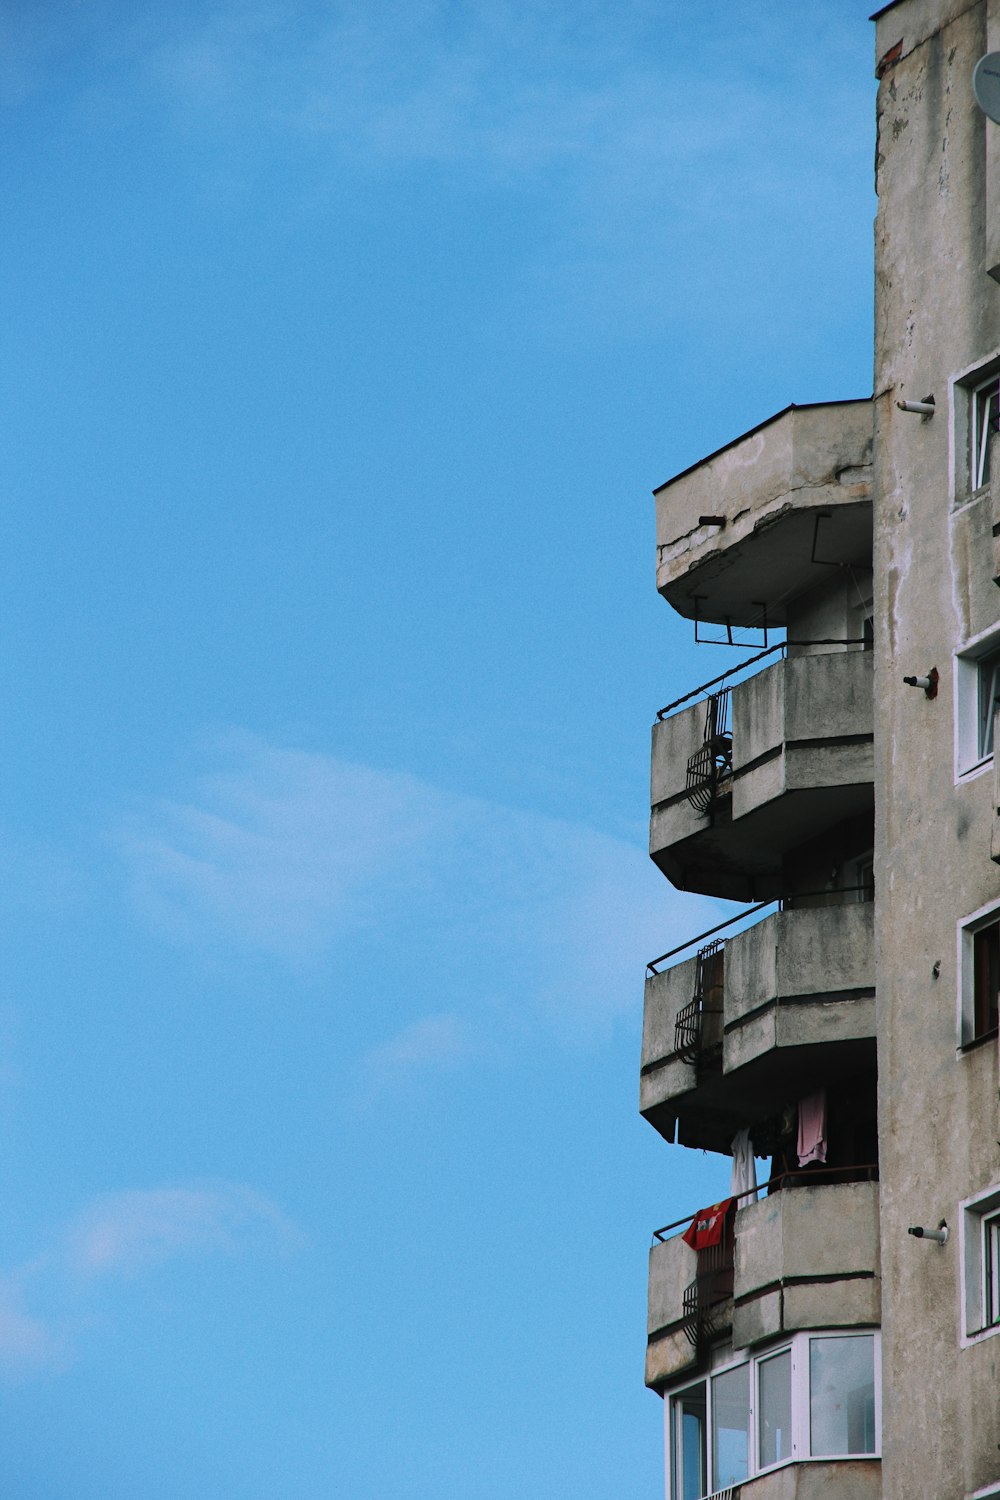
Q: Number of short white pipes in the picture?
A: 3